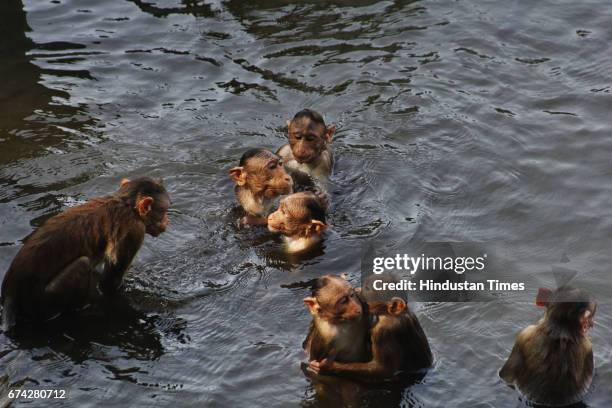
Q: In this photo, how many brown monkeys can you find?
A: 7